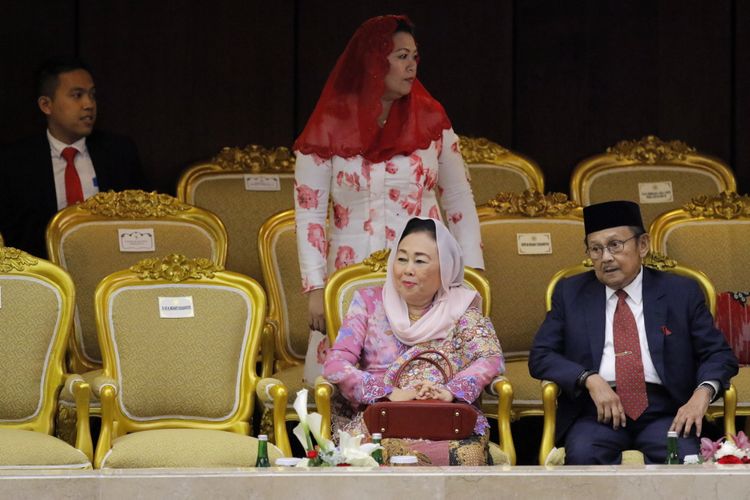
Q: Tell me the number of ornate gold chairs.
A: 11